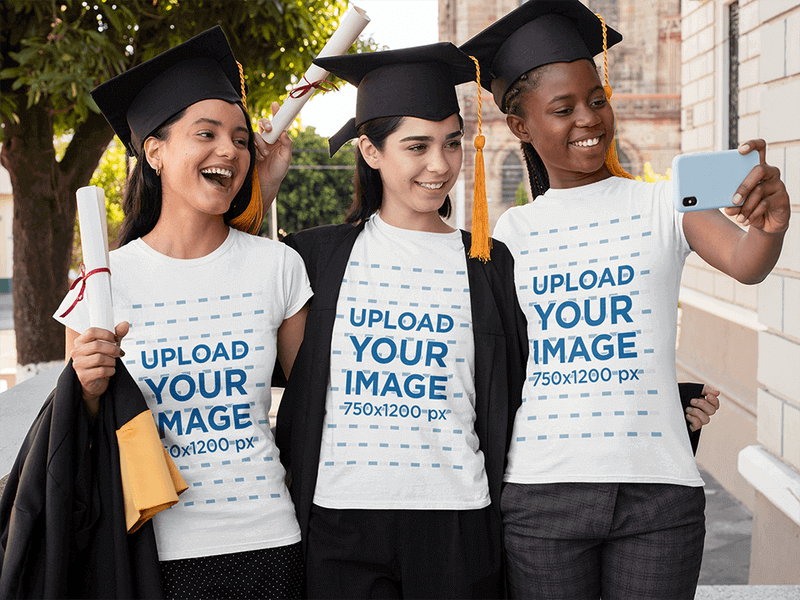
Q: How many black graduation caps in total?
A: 3